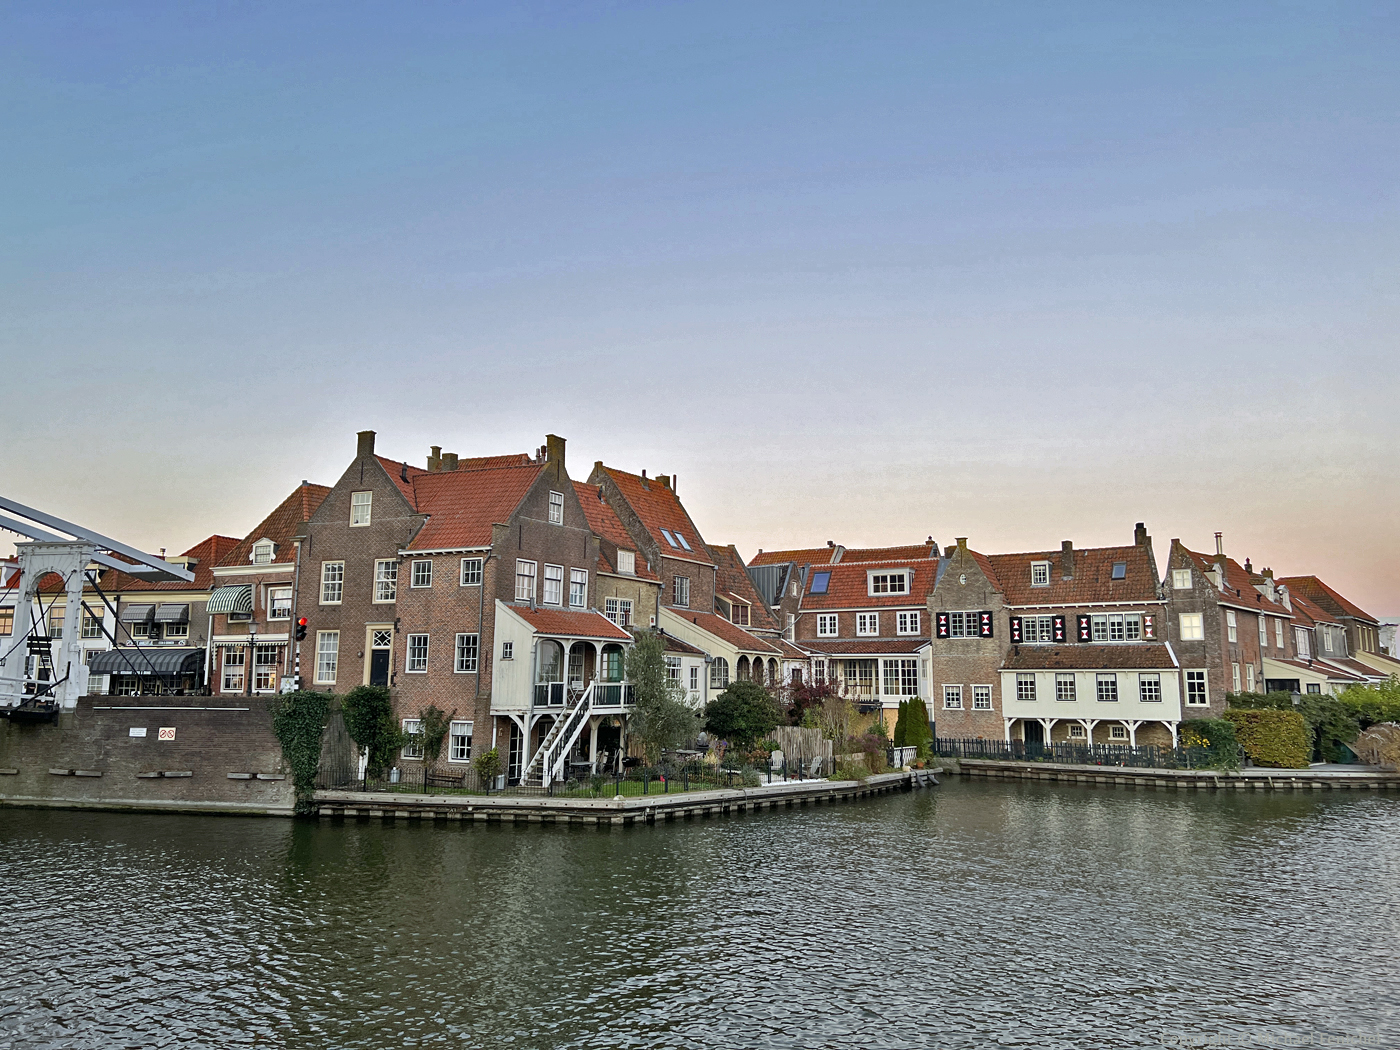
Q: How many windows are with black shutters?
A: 3